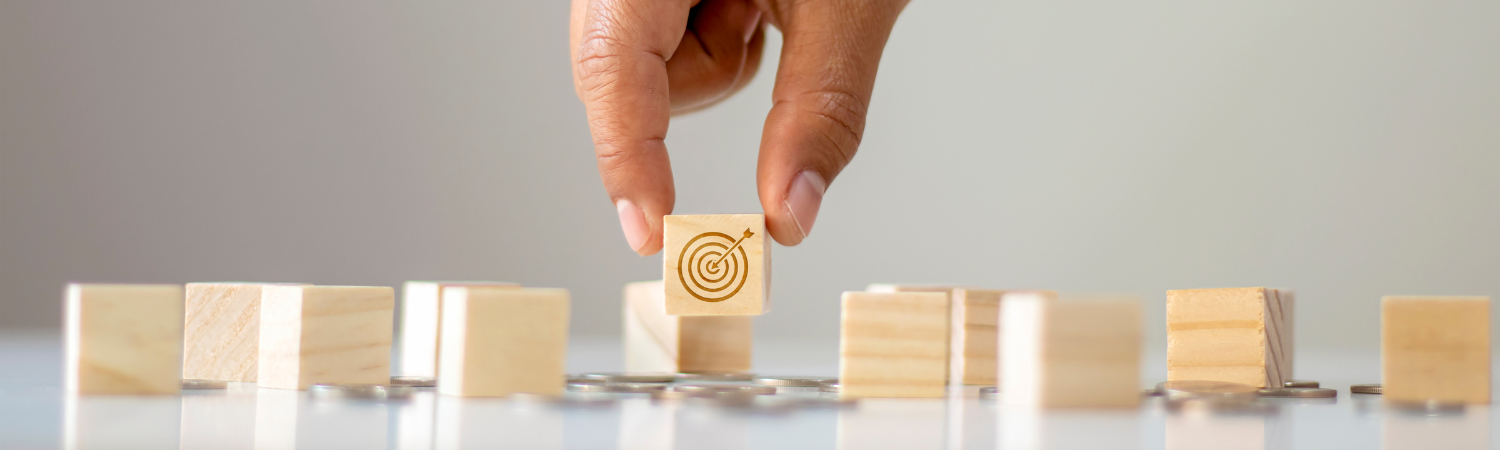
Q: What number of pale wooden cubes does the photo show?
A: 13